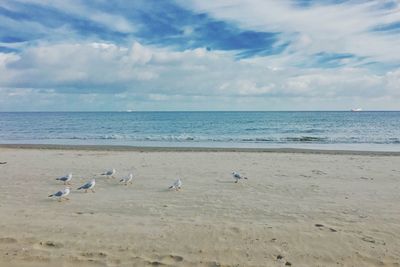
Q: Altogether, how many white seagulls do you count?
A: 7